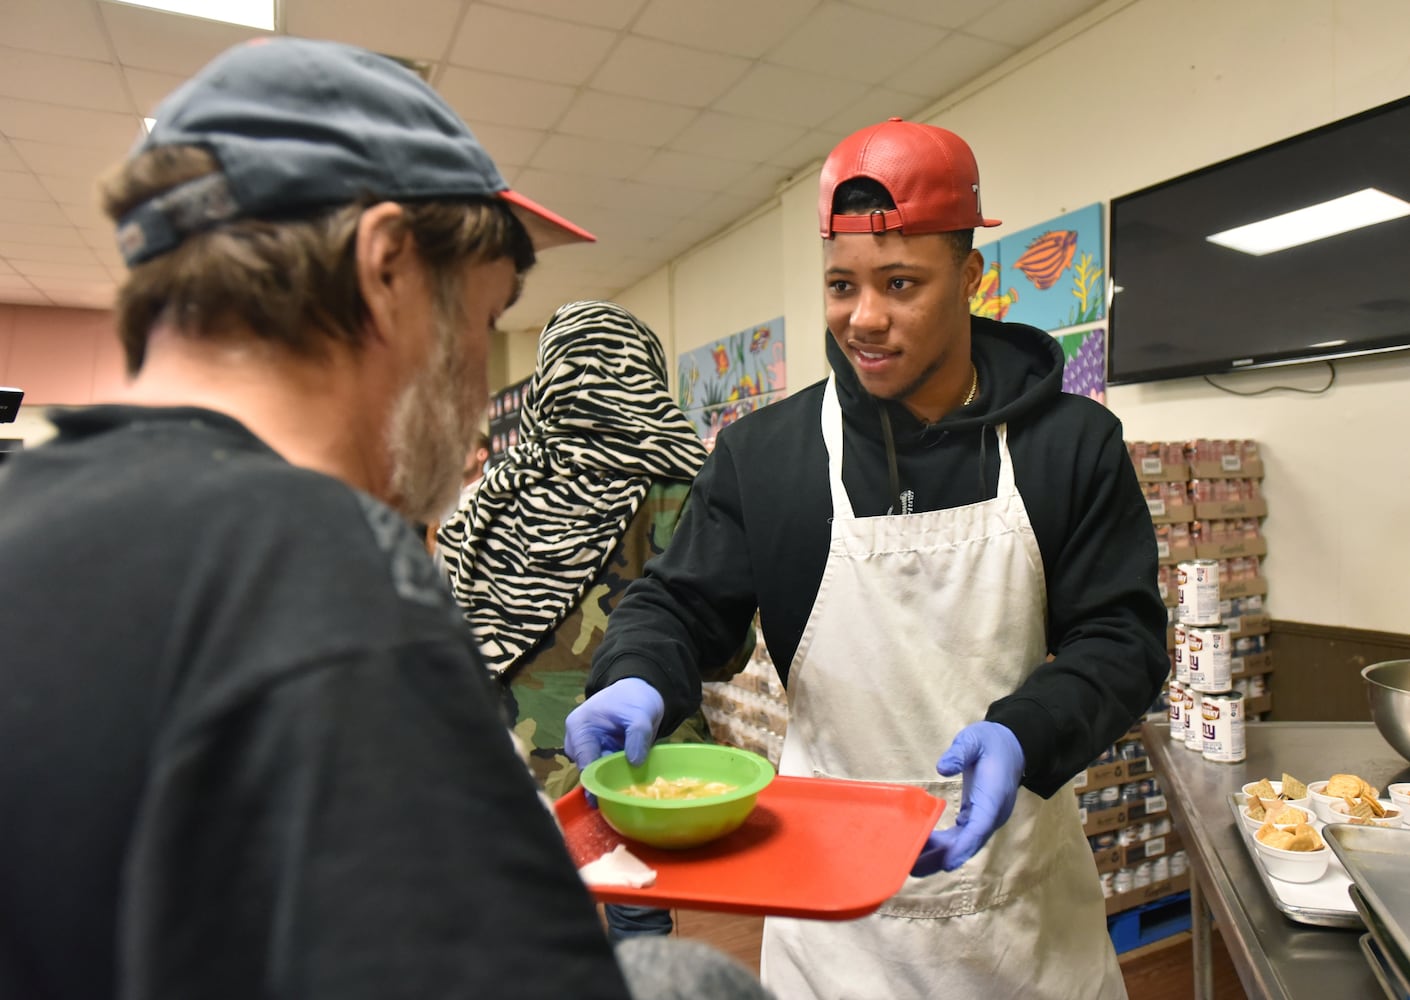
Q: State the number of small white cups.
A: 6